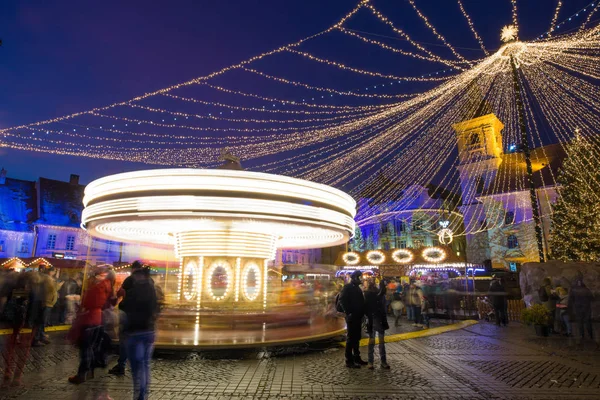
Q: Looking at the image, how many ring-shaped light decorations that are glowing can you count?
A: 7